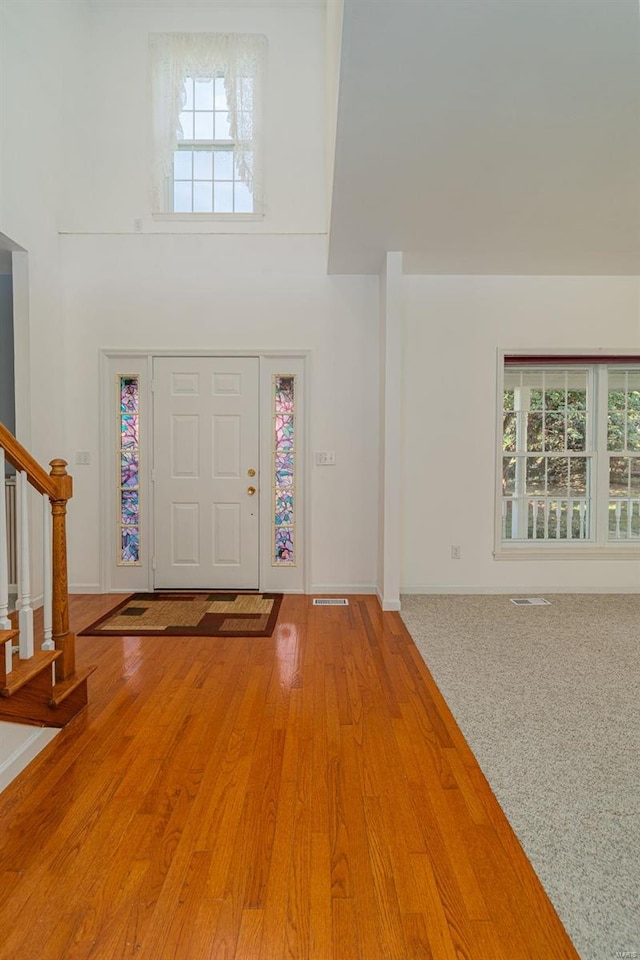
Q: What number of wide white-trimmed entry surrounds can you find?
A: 1